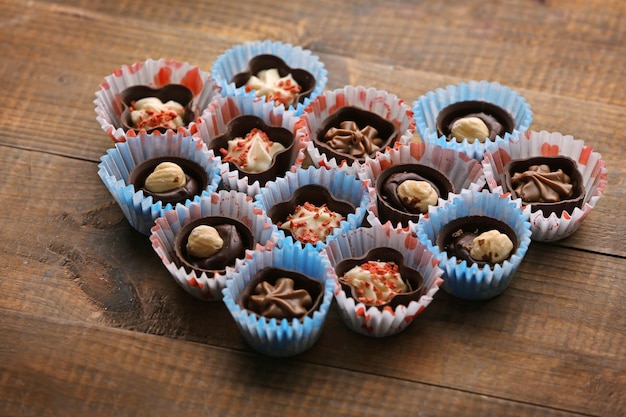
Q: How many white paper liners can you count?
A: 7